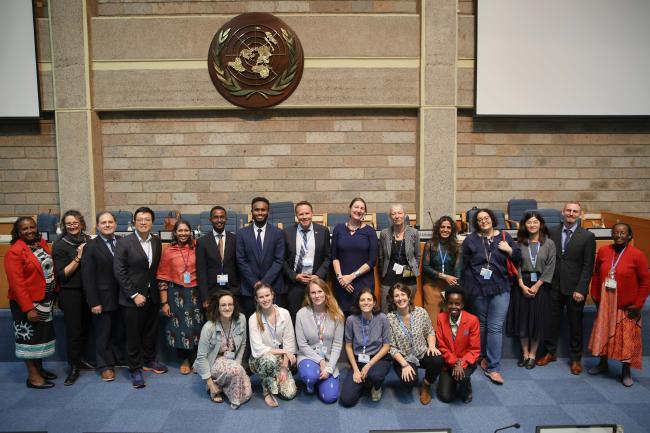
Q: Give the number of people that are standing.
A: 15